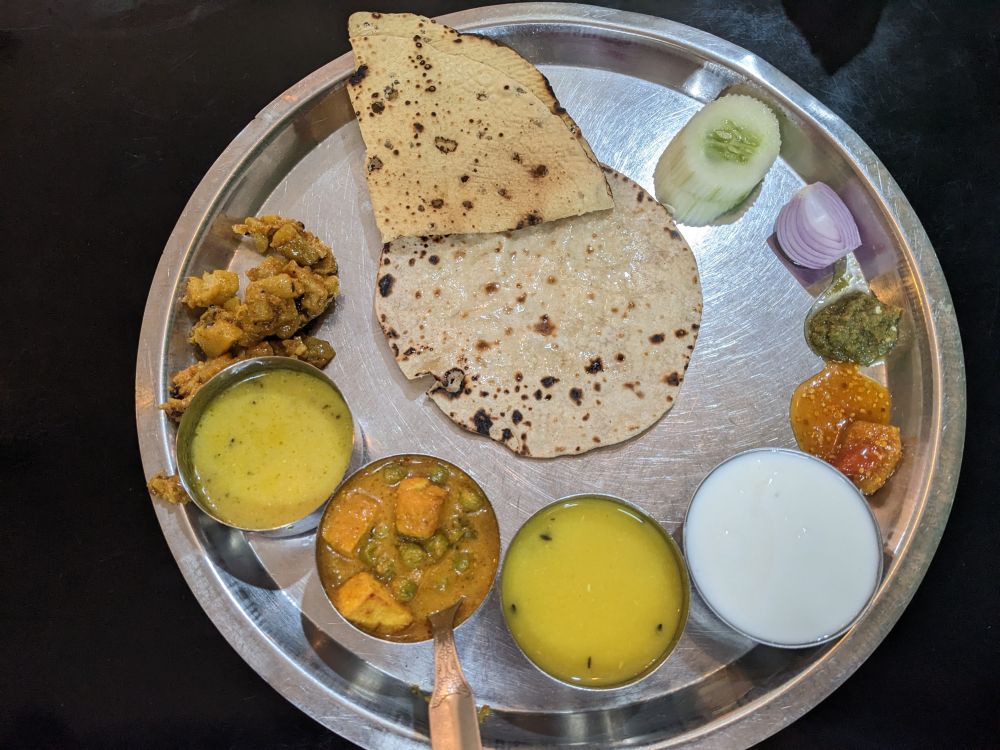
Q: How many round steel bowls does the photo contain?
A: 4